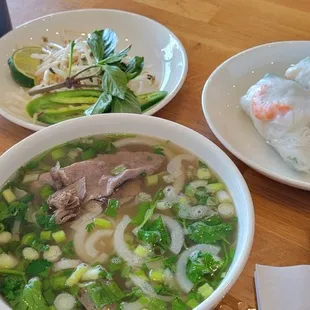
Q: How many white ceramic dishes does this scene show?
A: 3